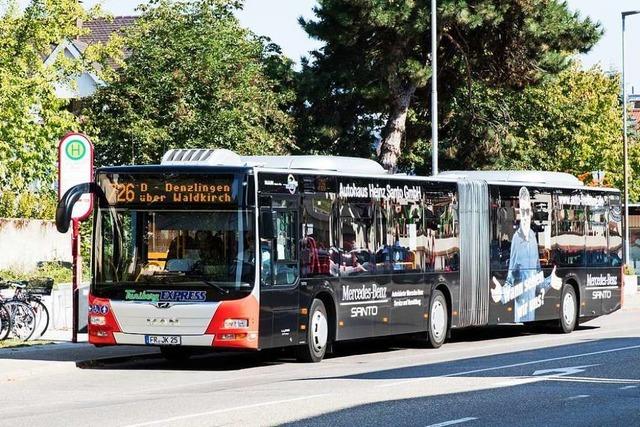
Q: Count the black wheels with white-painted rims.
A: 3